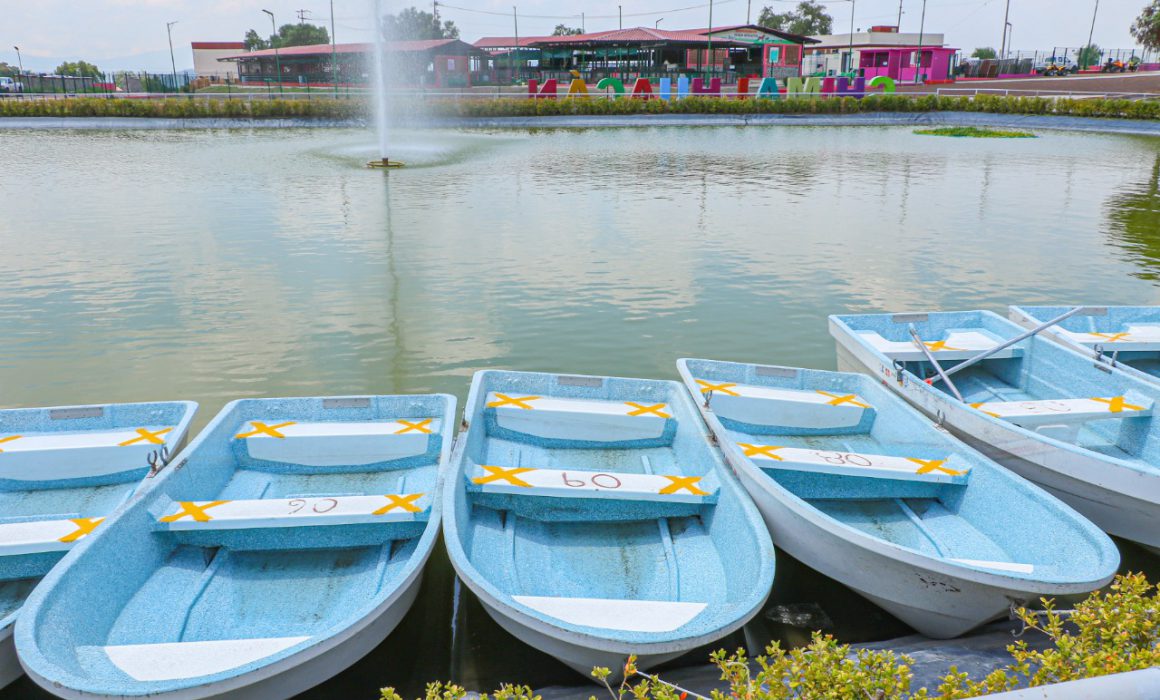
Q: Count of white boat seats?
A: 14